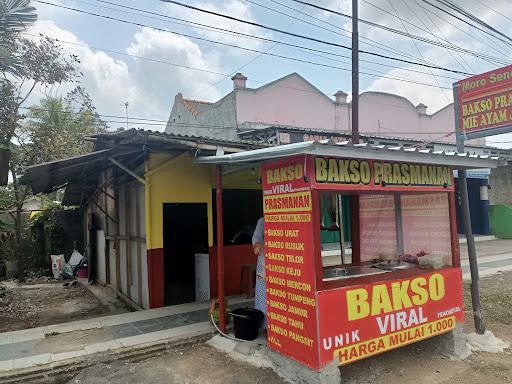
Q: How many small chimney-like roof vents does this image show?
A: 3